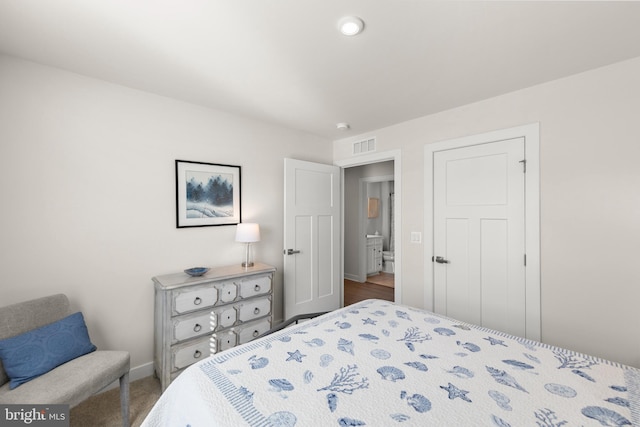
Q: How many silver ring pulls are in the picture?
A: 6